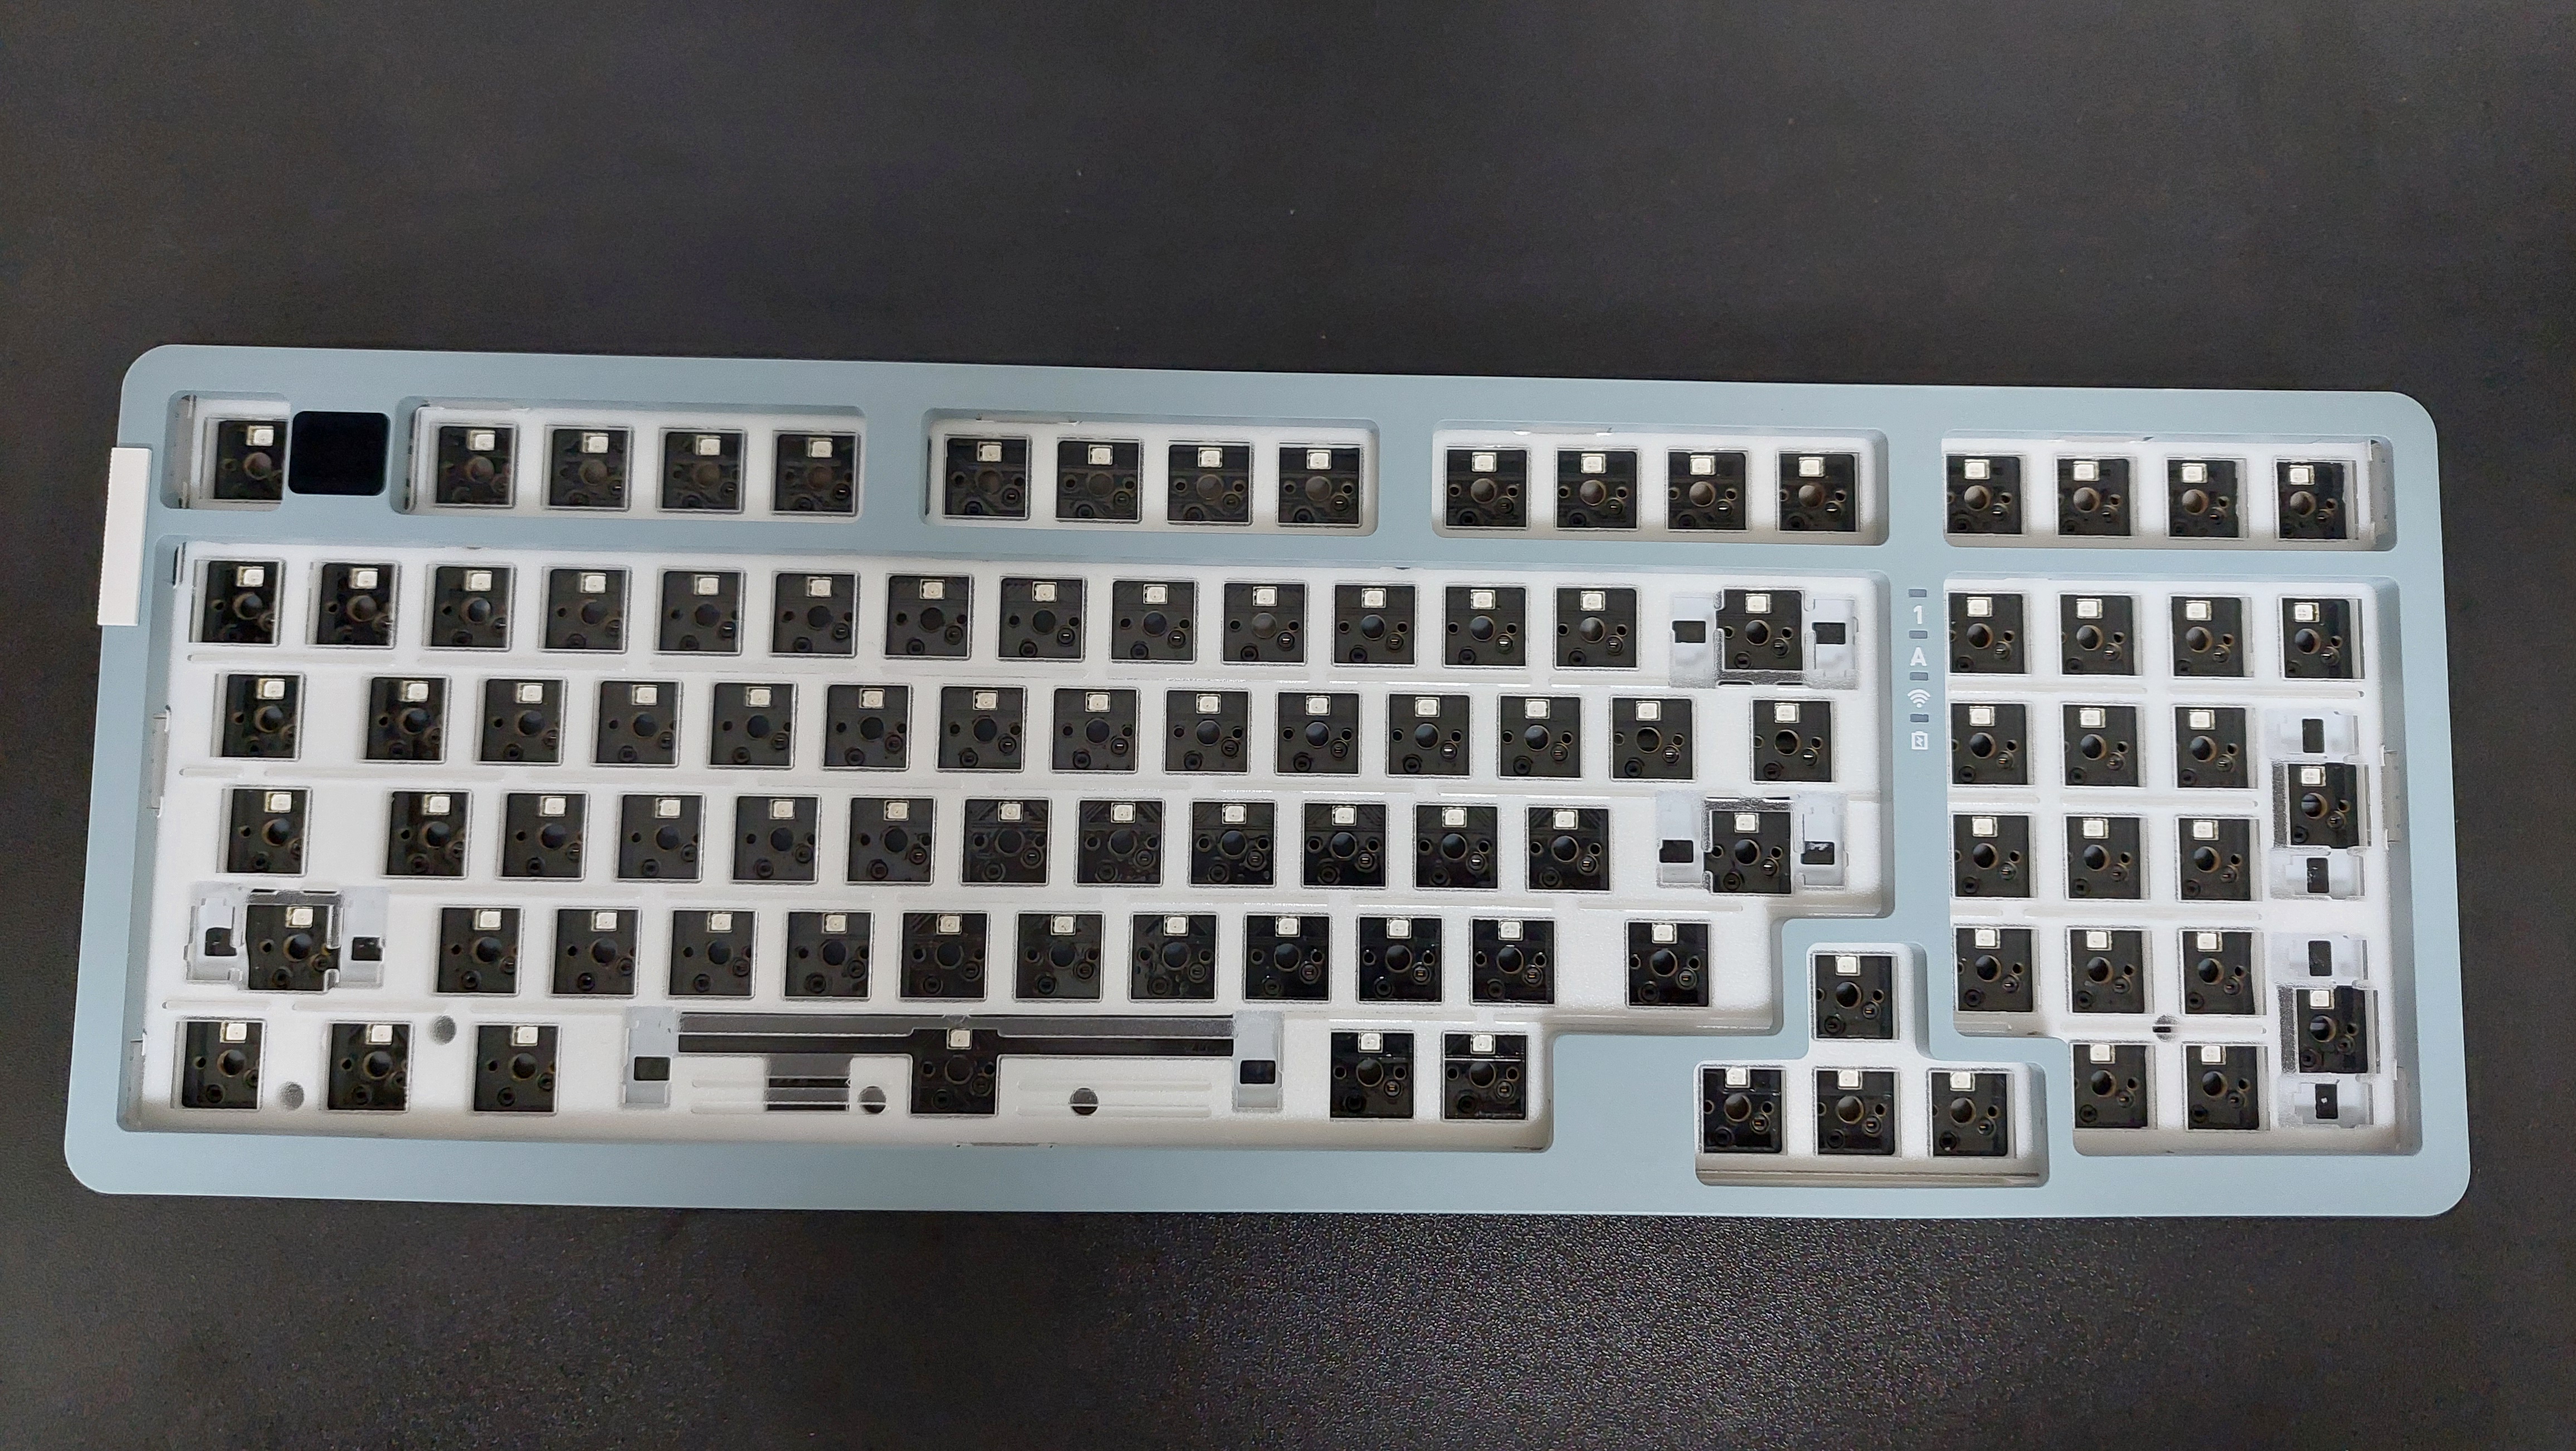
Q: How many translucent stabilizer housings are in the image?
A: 12